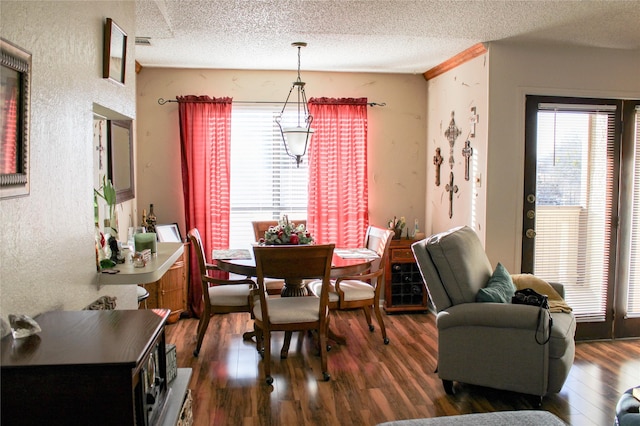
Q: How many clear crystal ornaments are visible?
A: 1